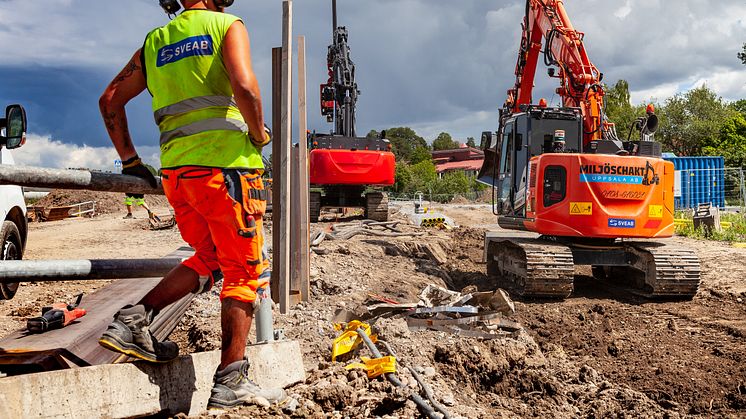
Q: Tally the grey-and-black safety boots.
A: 2